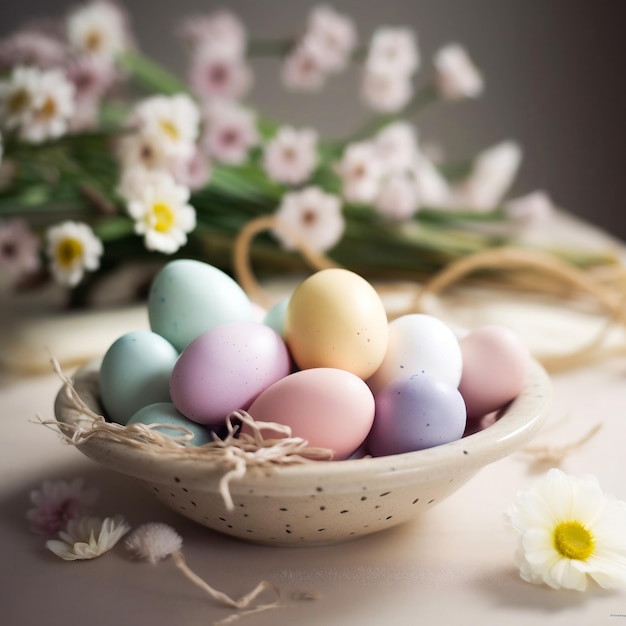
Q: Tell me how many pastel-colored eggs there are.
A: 10